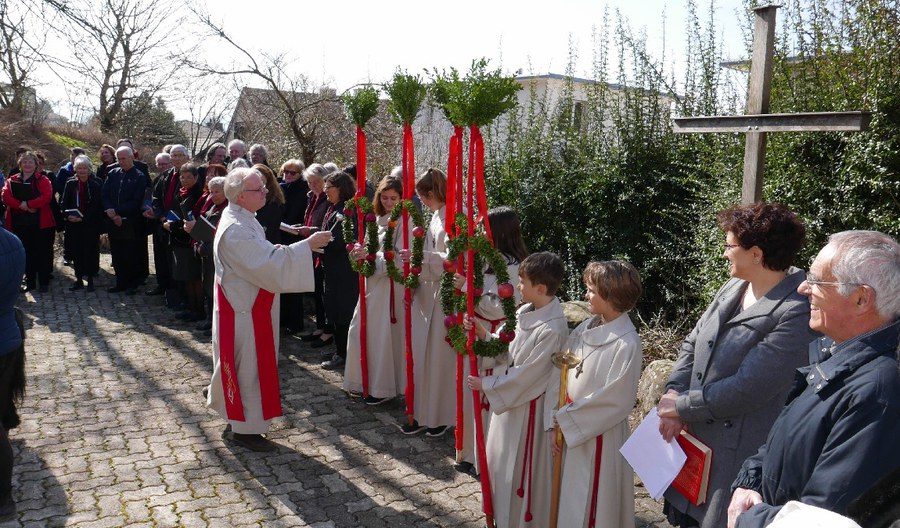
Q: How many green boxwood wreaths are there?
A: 4